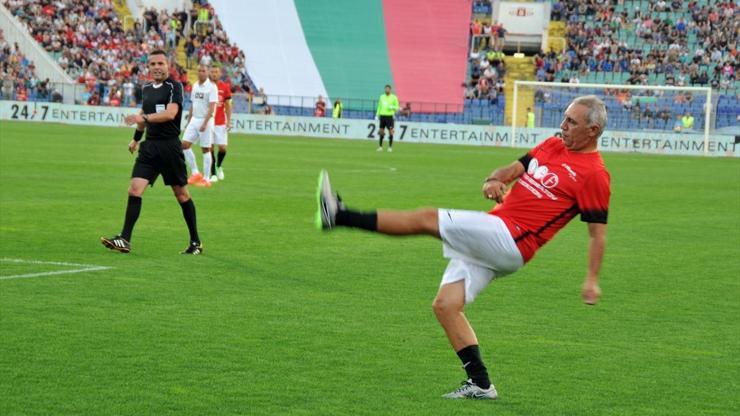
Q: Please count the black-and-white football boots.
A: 2